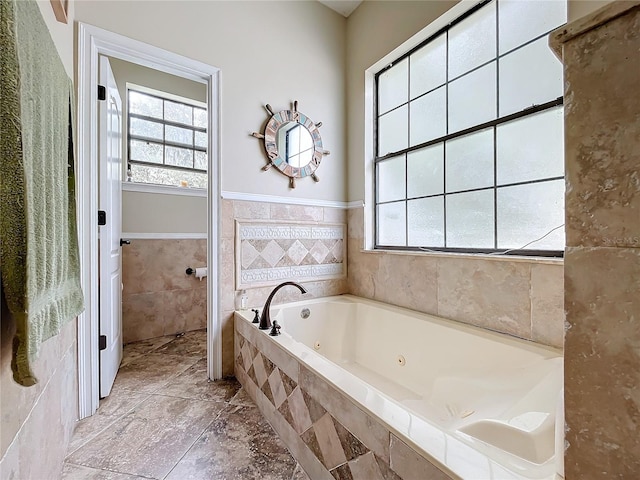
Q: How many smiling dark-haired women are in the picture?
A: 0